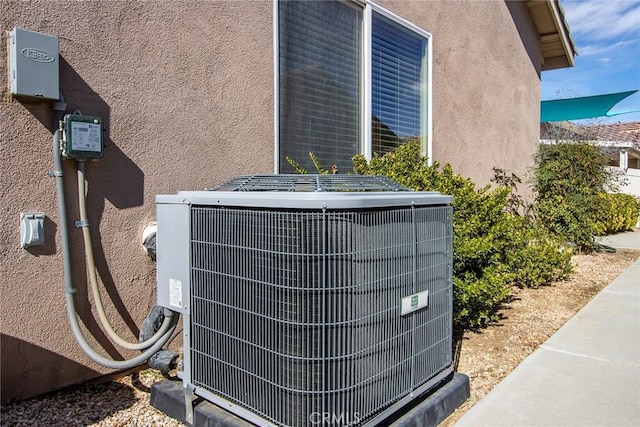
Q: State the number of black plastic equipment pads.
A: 1